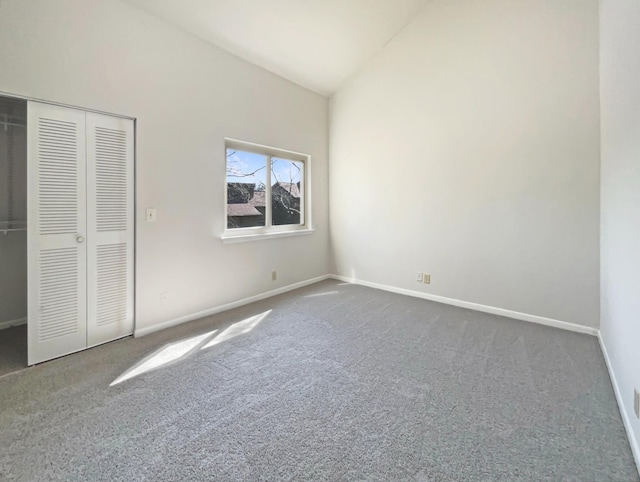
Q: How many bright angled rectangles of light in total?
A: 2